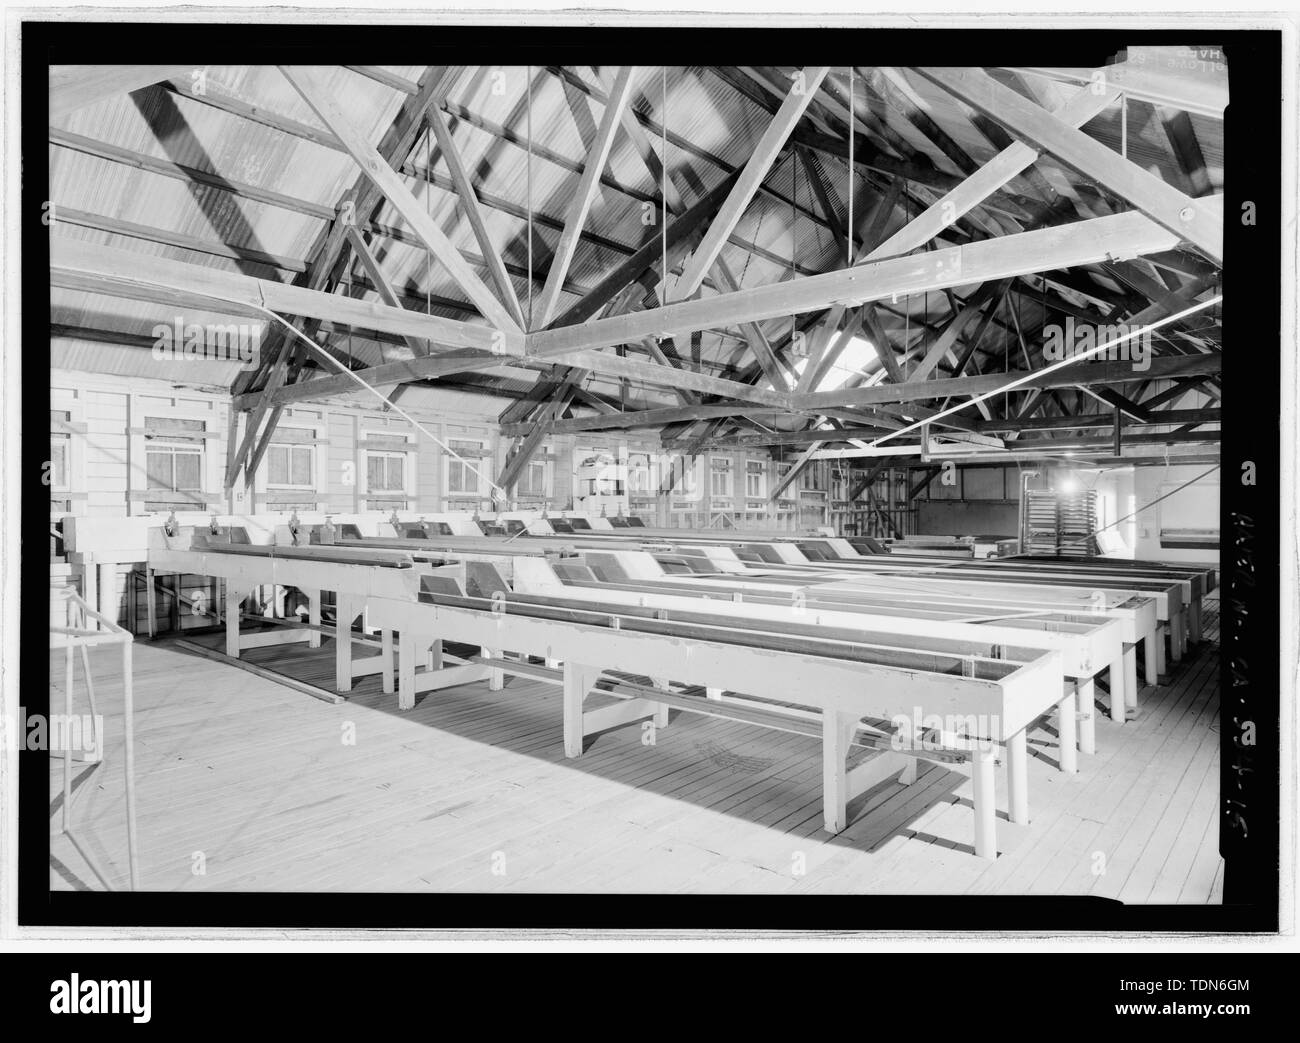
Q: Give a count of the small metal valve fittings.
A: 12